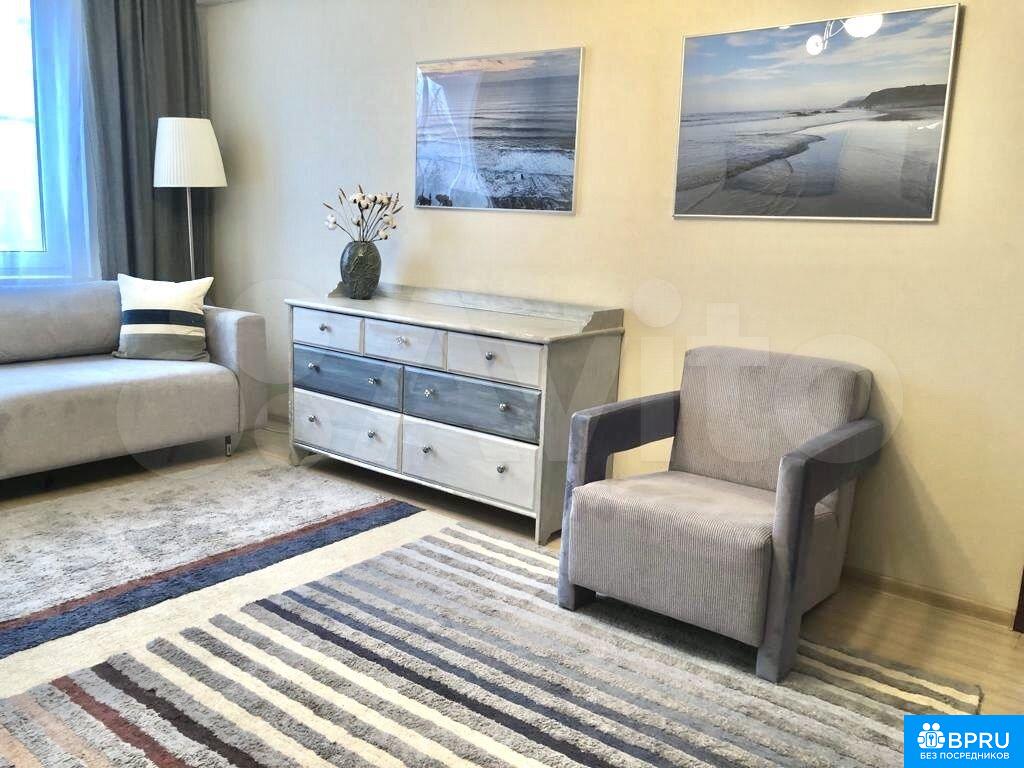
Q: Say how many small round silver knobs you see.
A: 11